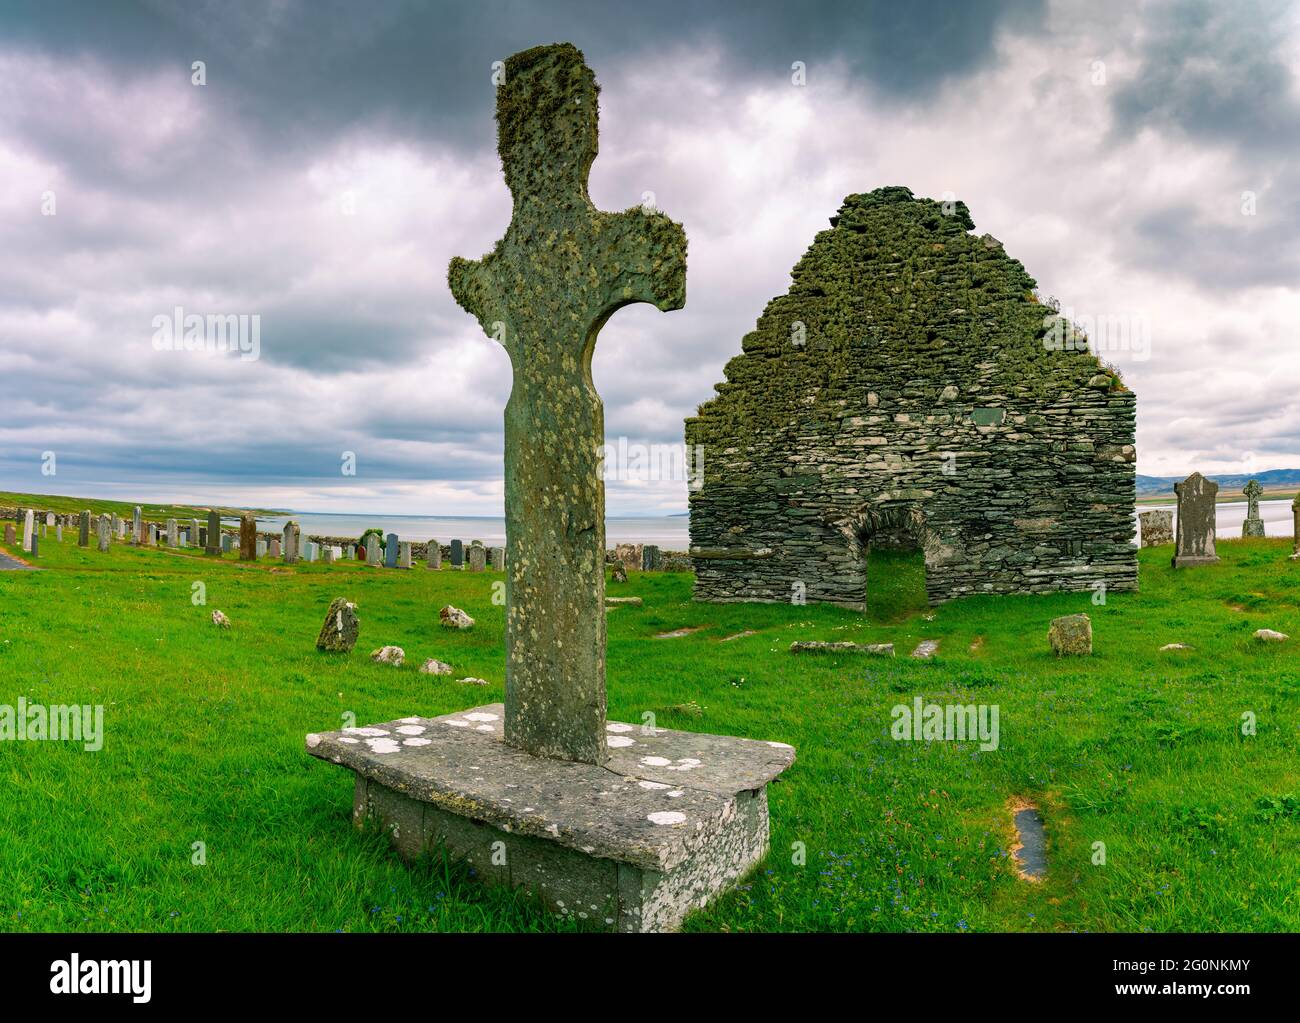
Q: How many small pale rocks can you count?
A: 7